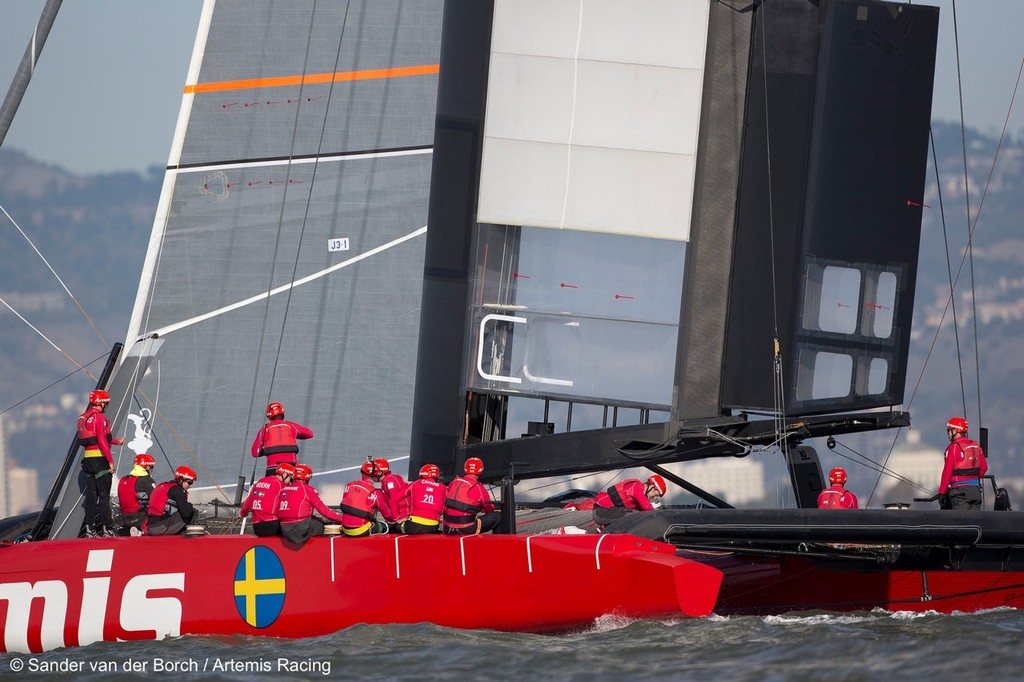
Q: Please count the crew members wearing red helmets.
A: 13